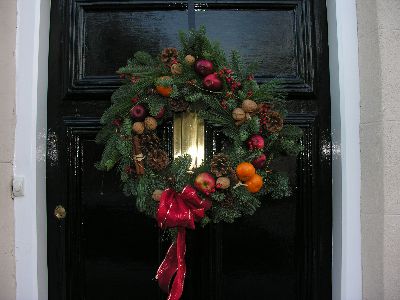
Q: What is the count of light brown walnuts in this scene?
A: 8